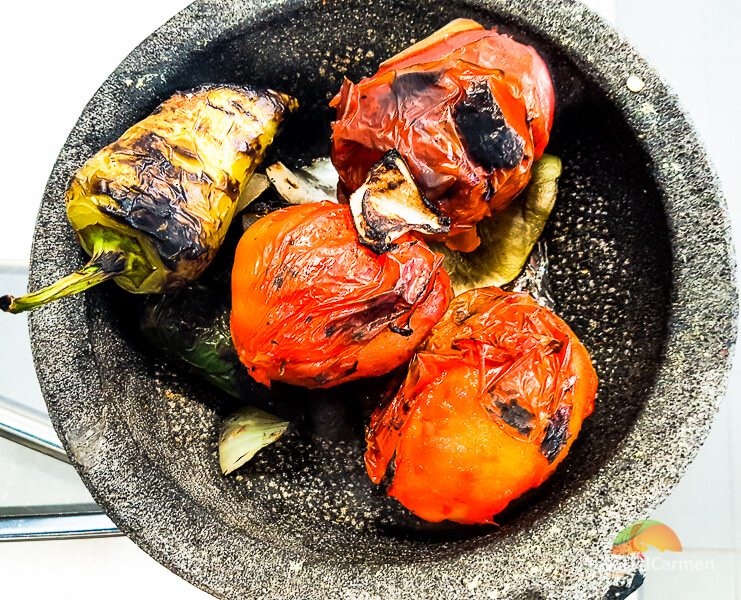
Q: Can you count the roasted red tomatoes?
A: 3